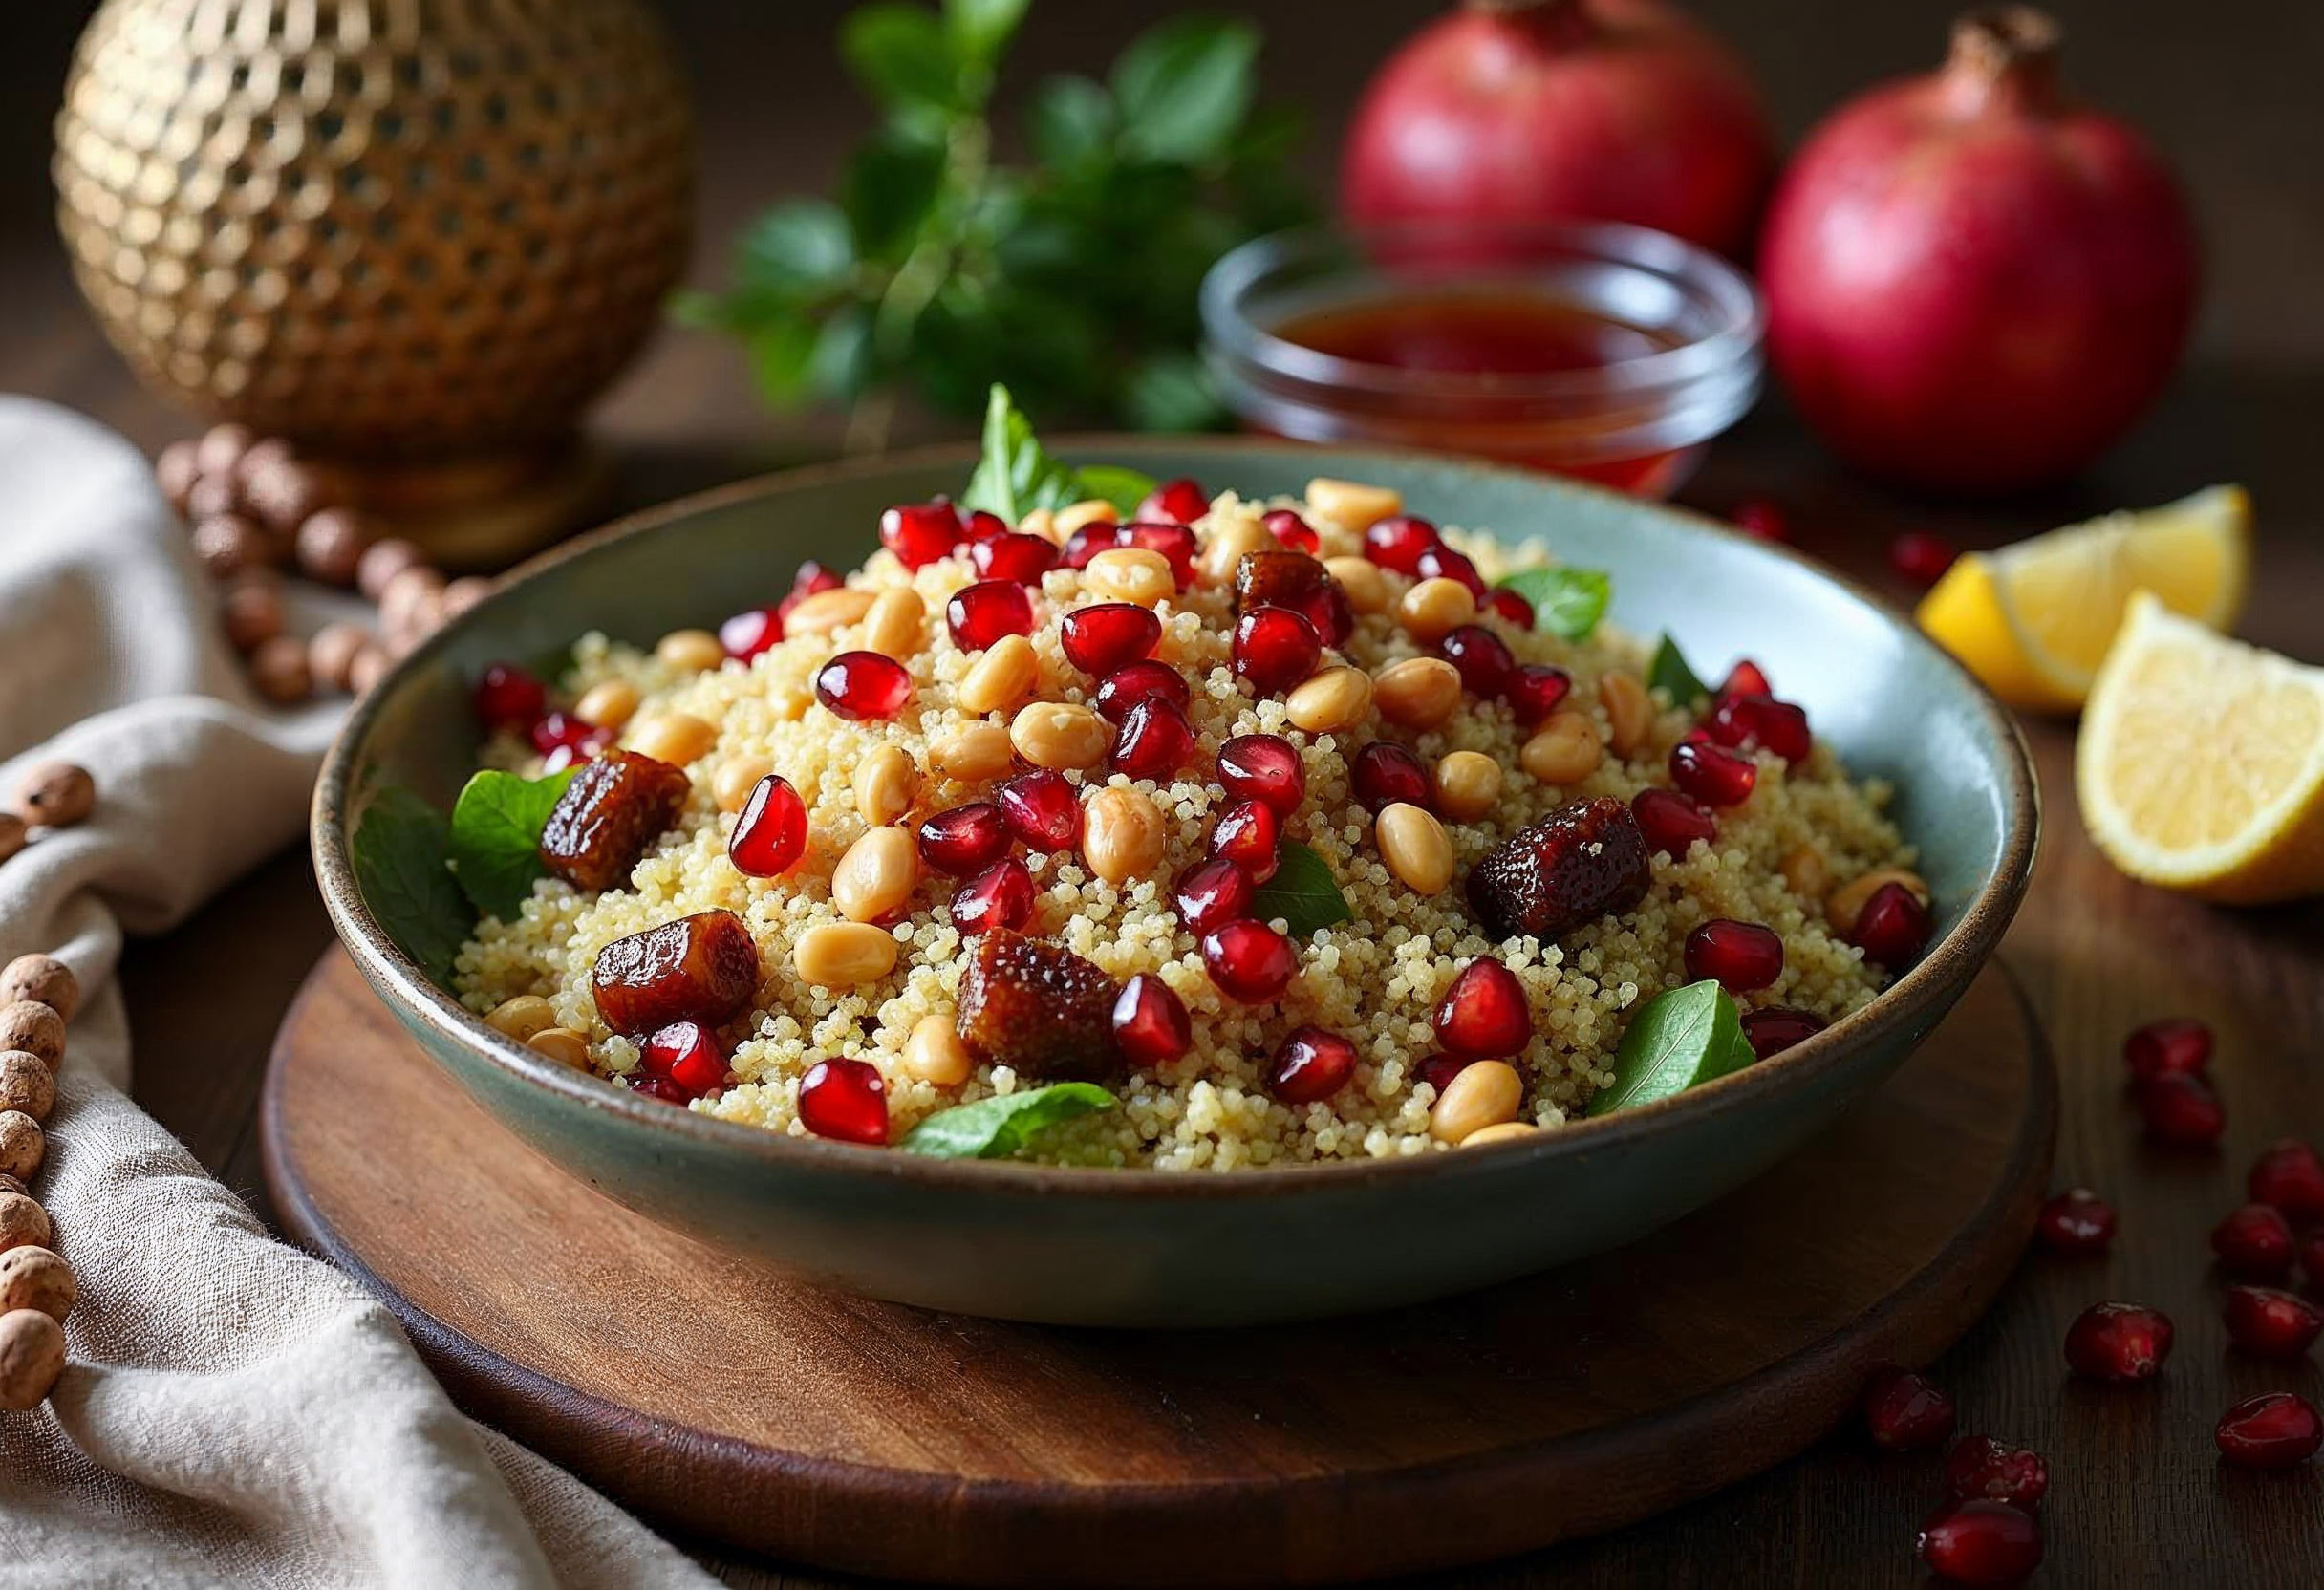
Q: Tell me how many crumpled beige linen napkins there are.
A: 1